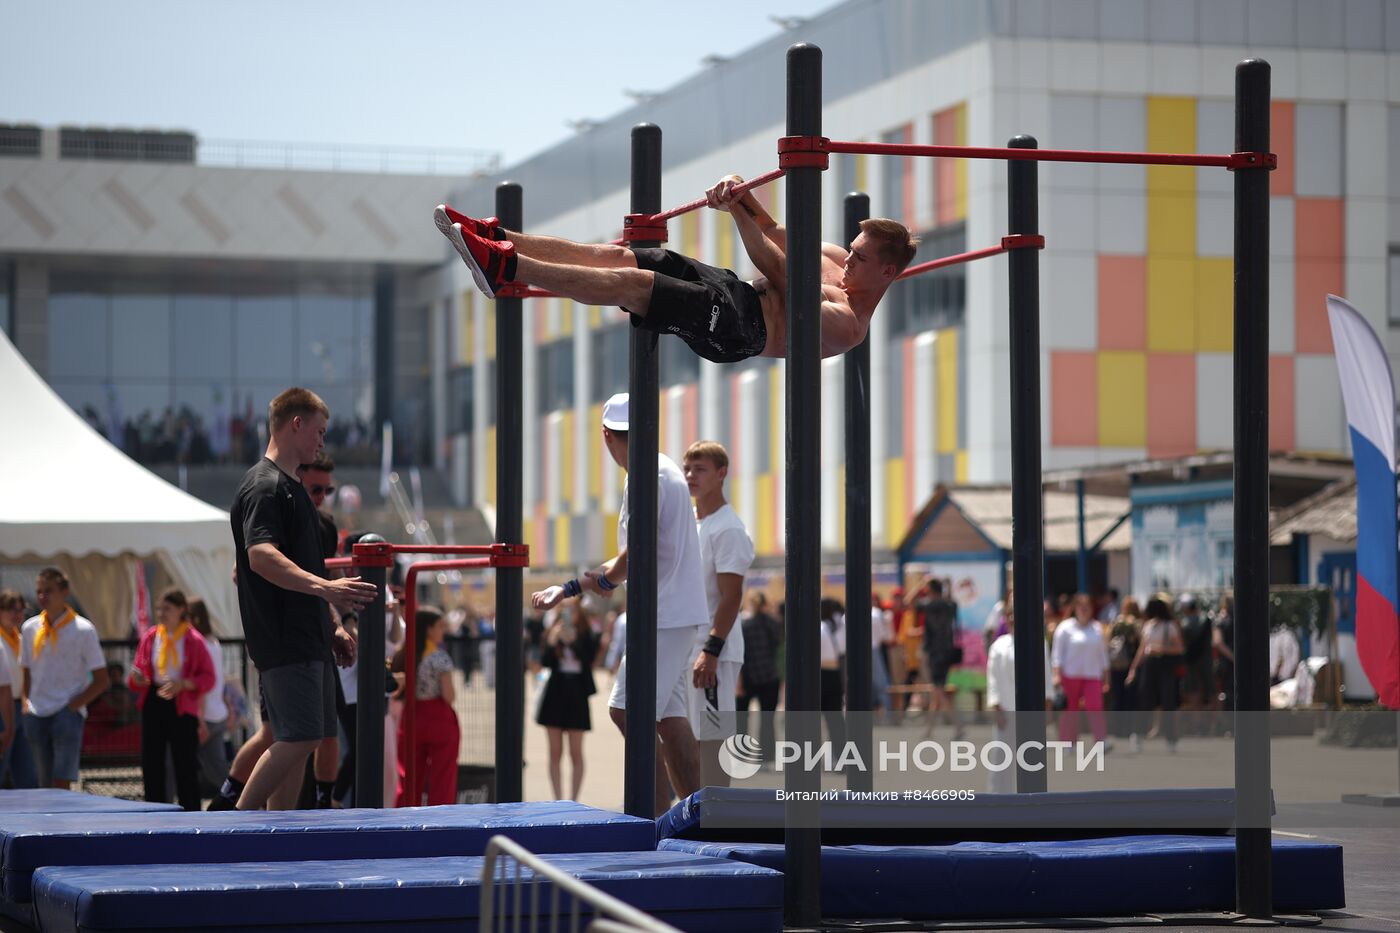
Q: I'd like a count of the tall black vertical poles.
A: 6